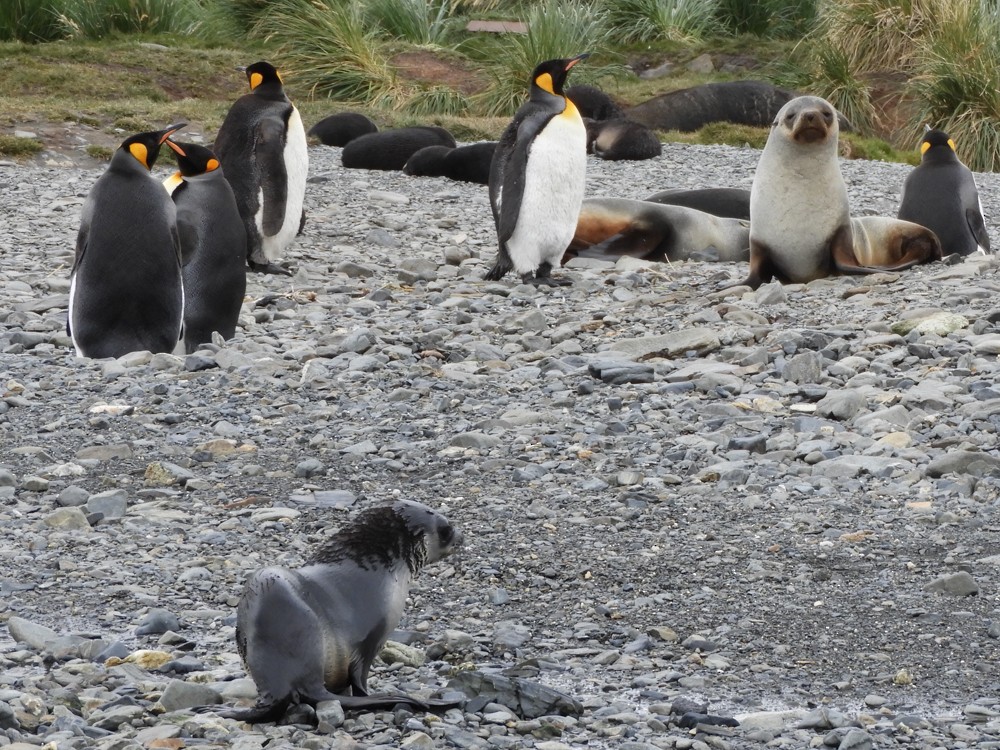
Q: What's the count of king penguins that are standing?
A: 5